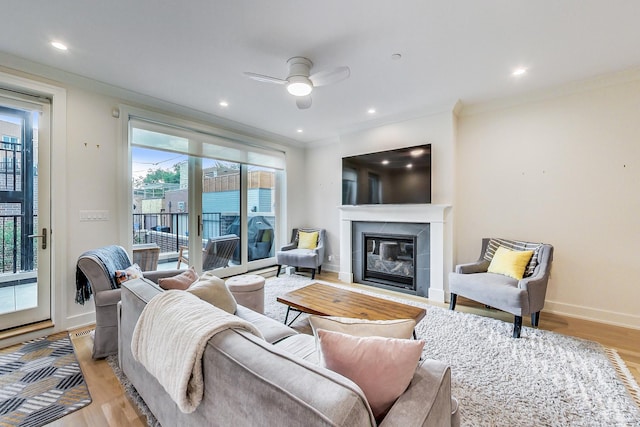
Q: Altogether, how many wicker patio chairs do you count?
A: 2